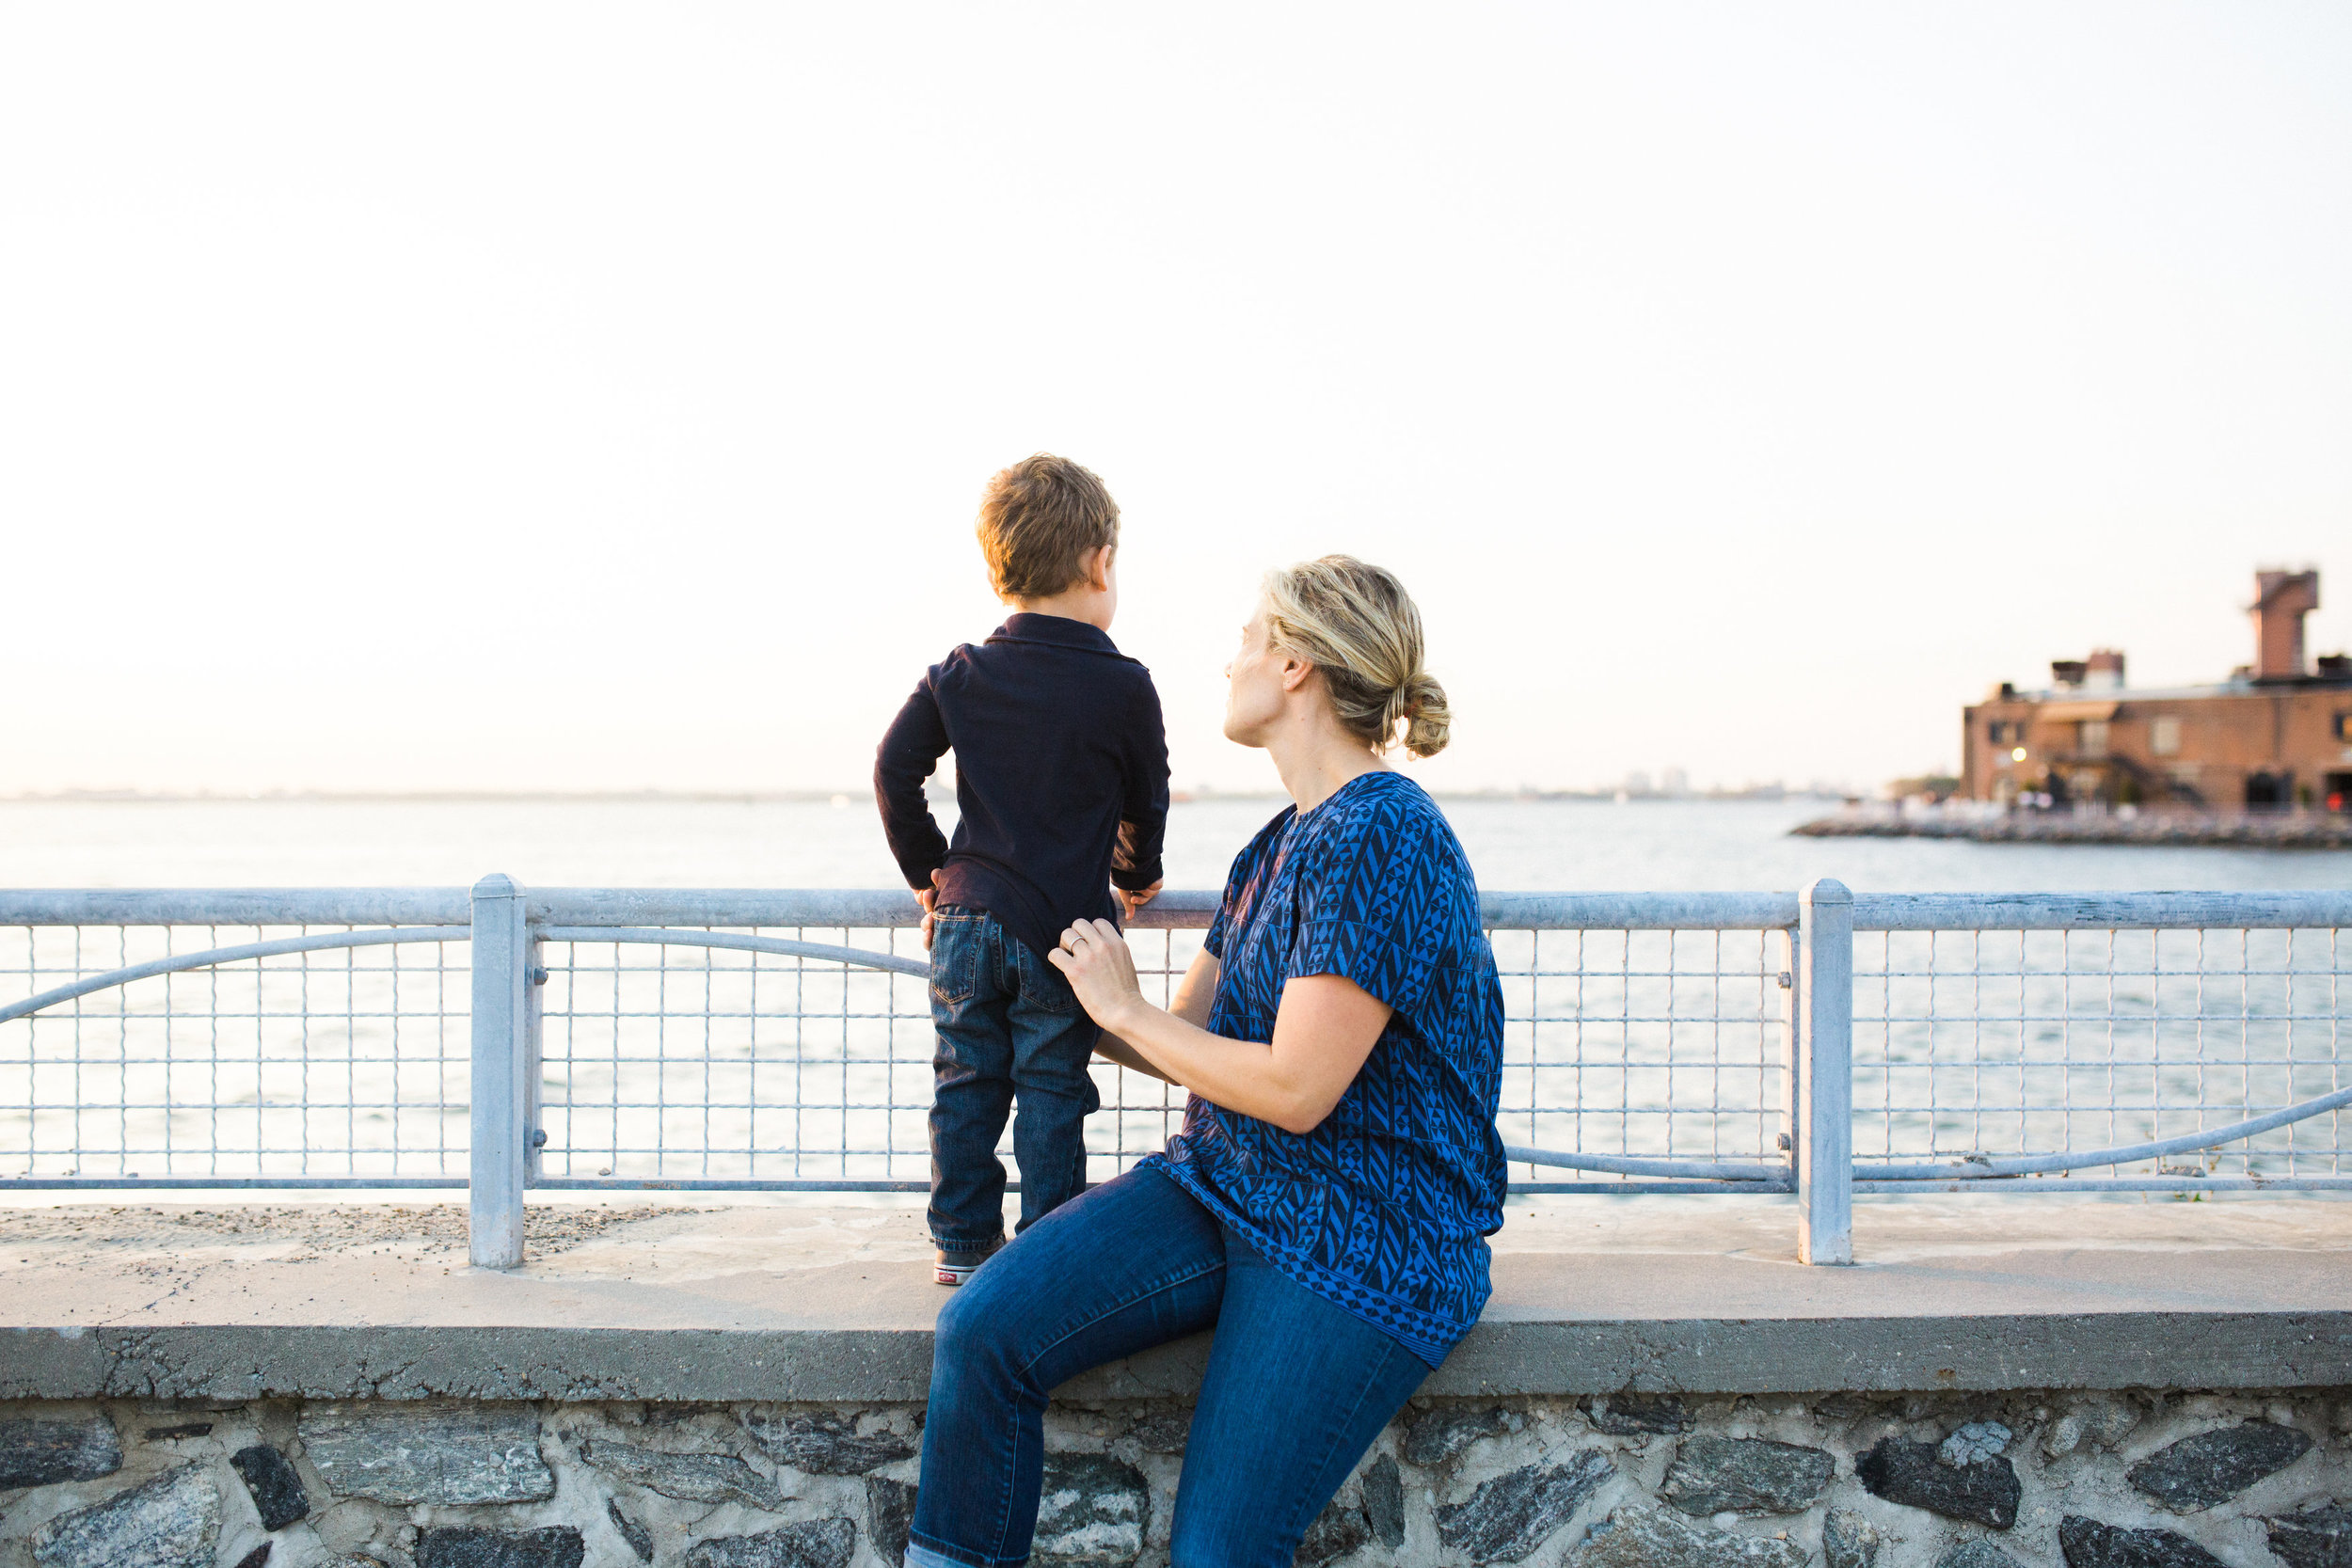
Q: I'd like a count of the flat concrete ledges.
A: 1